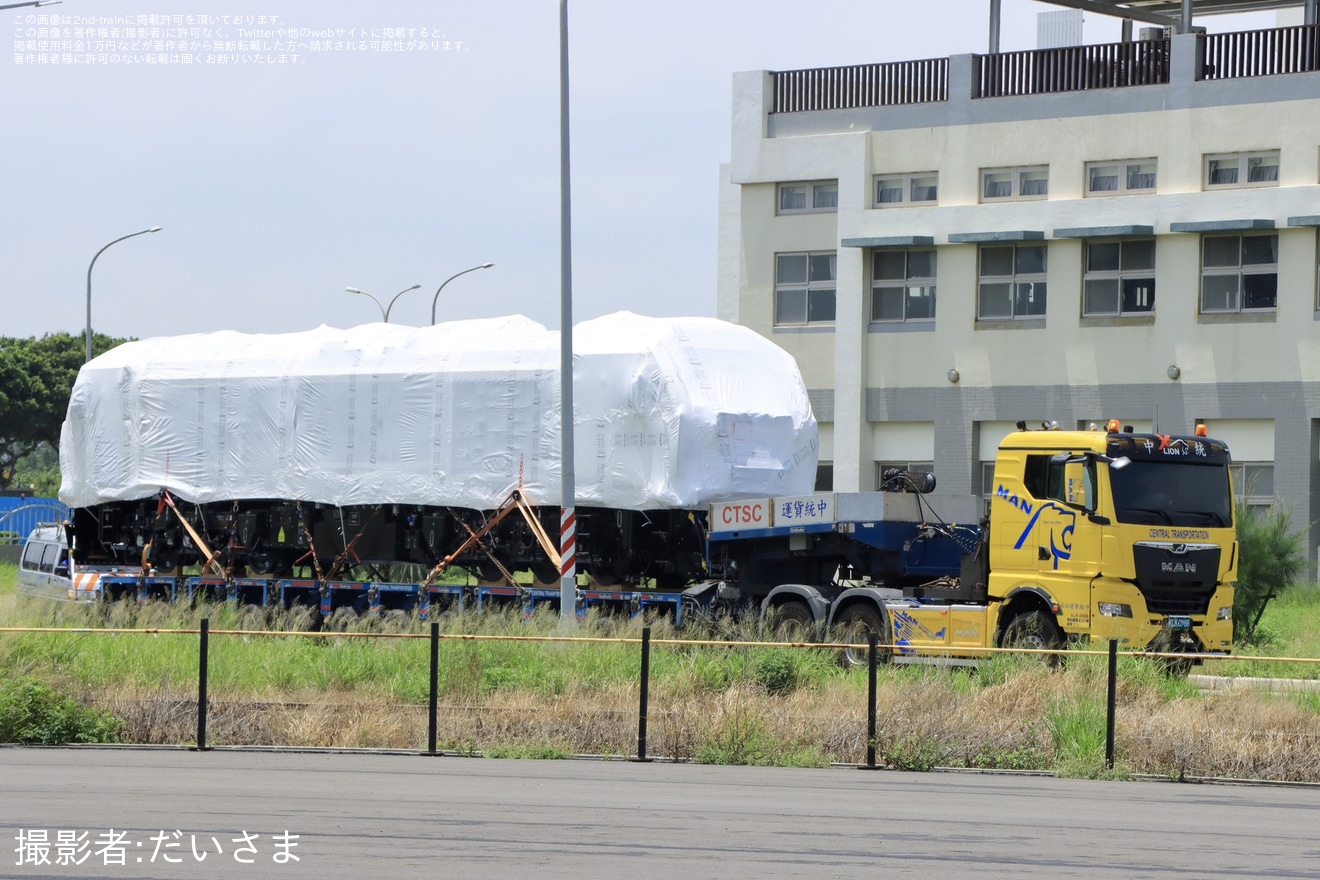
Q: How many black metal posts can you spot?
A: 5